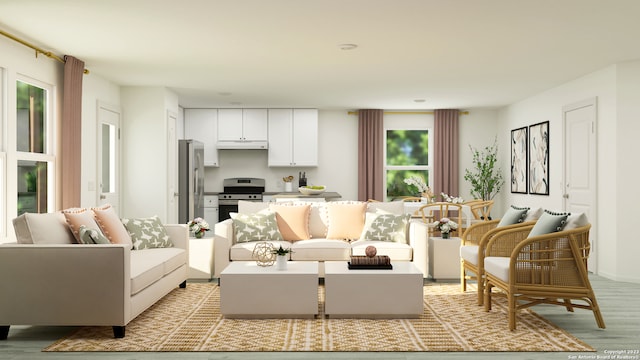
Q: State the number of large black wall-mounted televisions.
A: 0